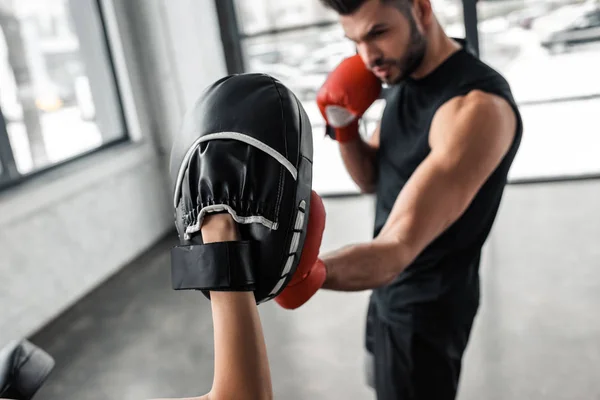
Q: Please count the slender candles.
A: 0